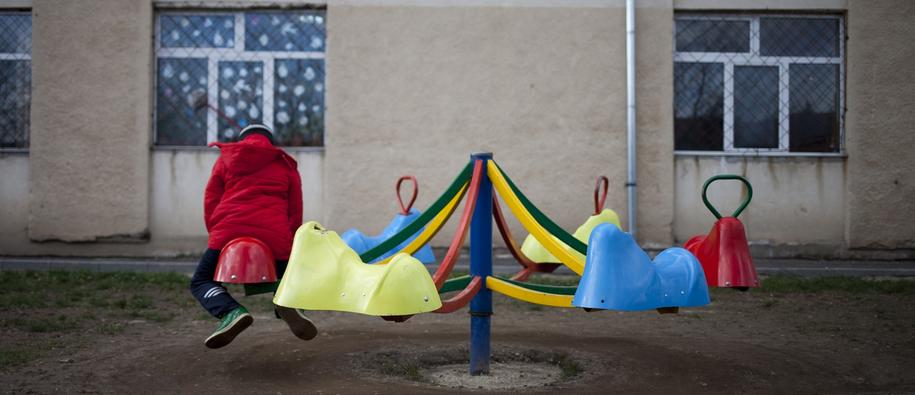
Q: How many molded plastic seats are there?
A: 6